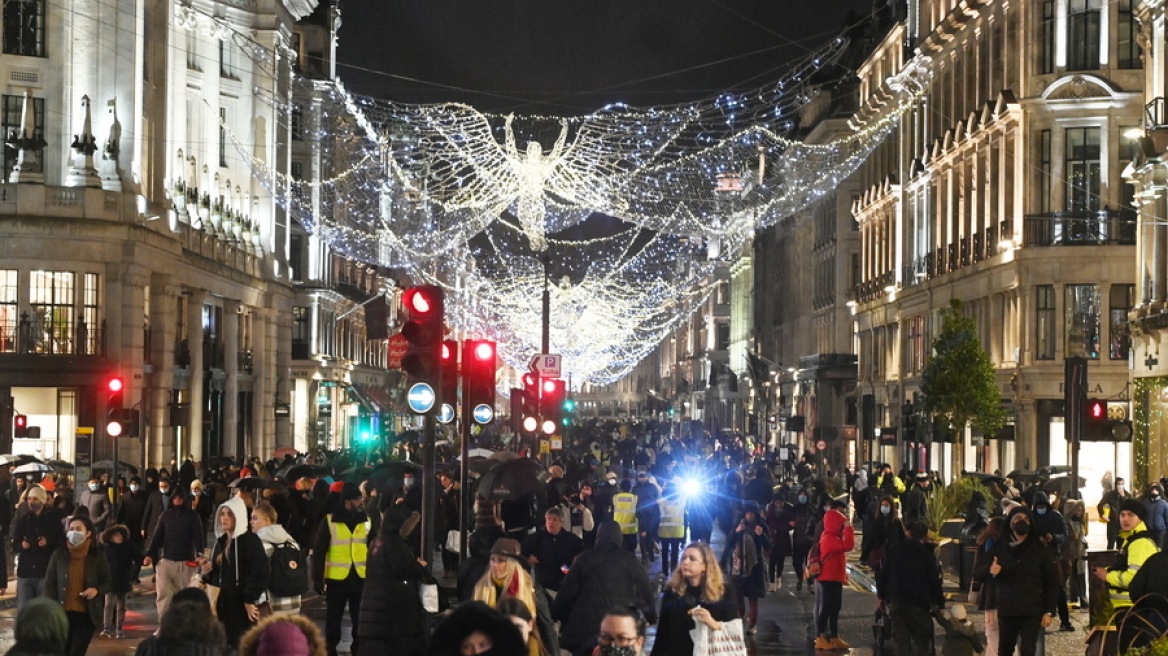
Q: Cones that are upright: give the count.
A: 0